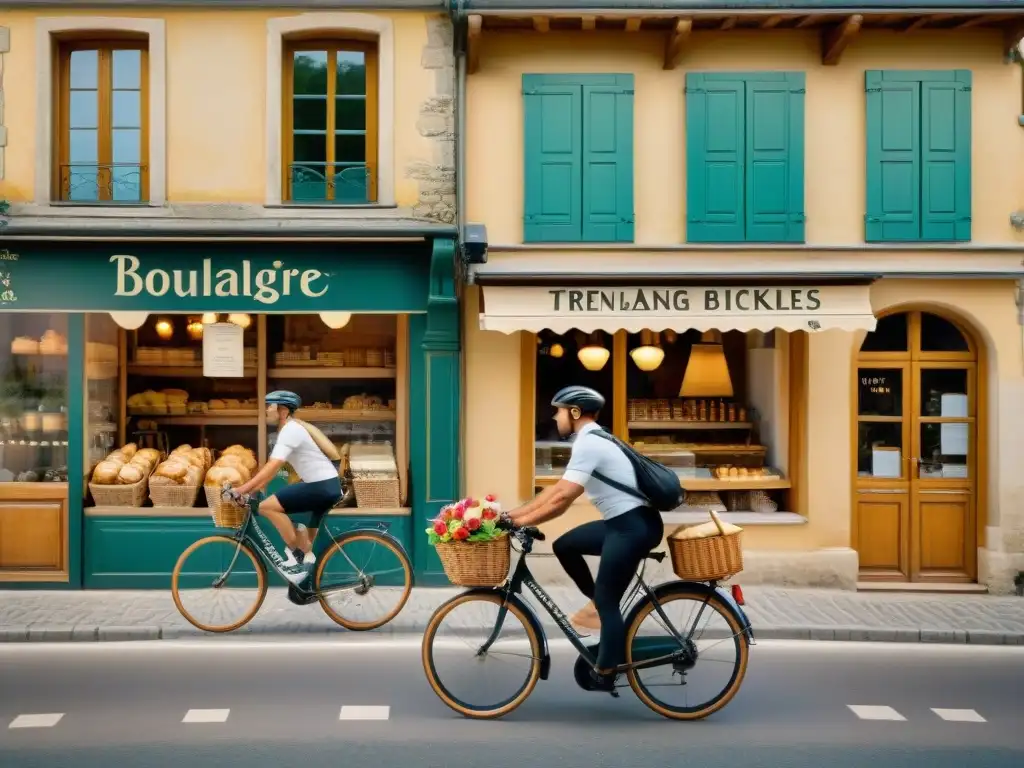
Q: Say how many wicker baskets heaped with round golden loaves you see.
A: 3